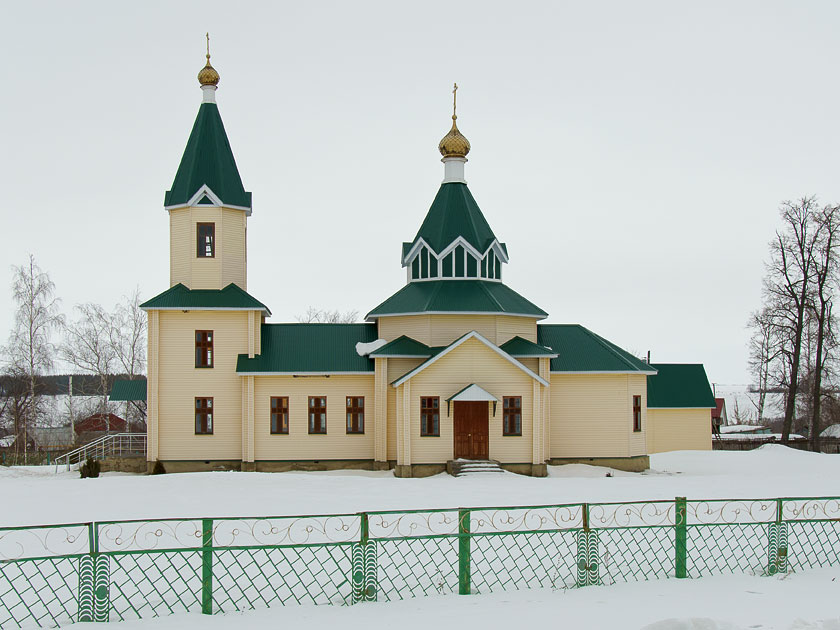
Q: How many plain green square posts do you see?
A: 3